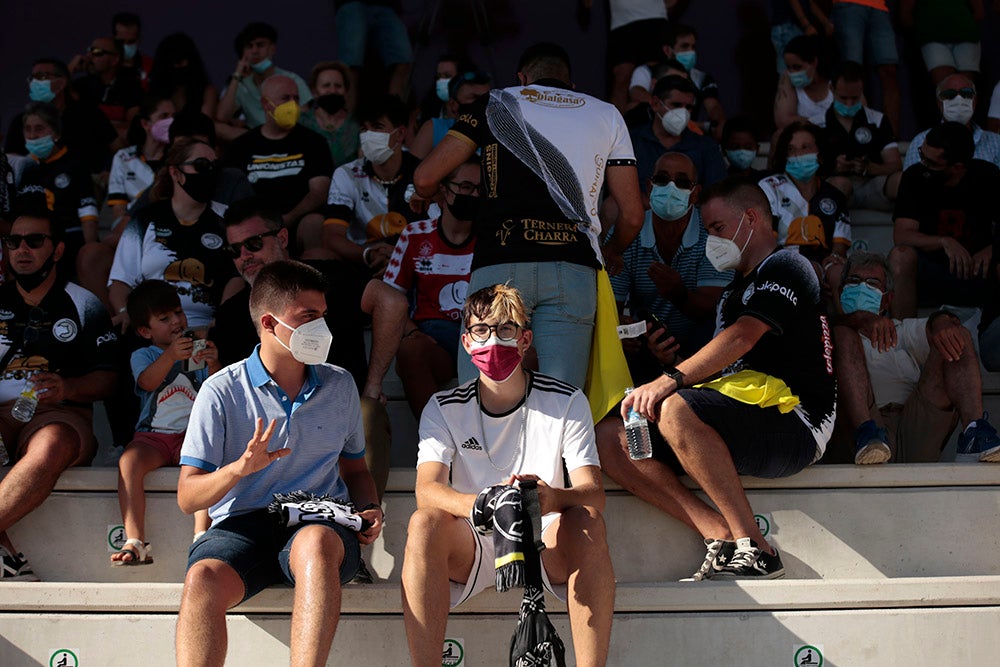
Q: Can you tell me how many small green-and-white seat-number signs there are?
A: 5